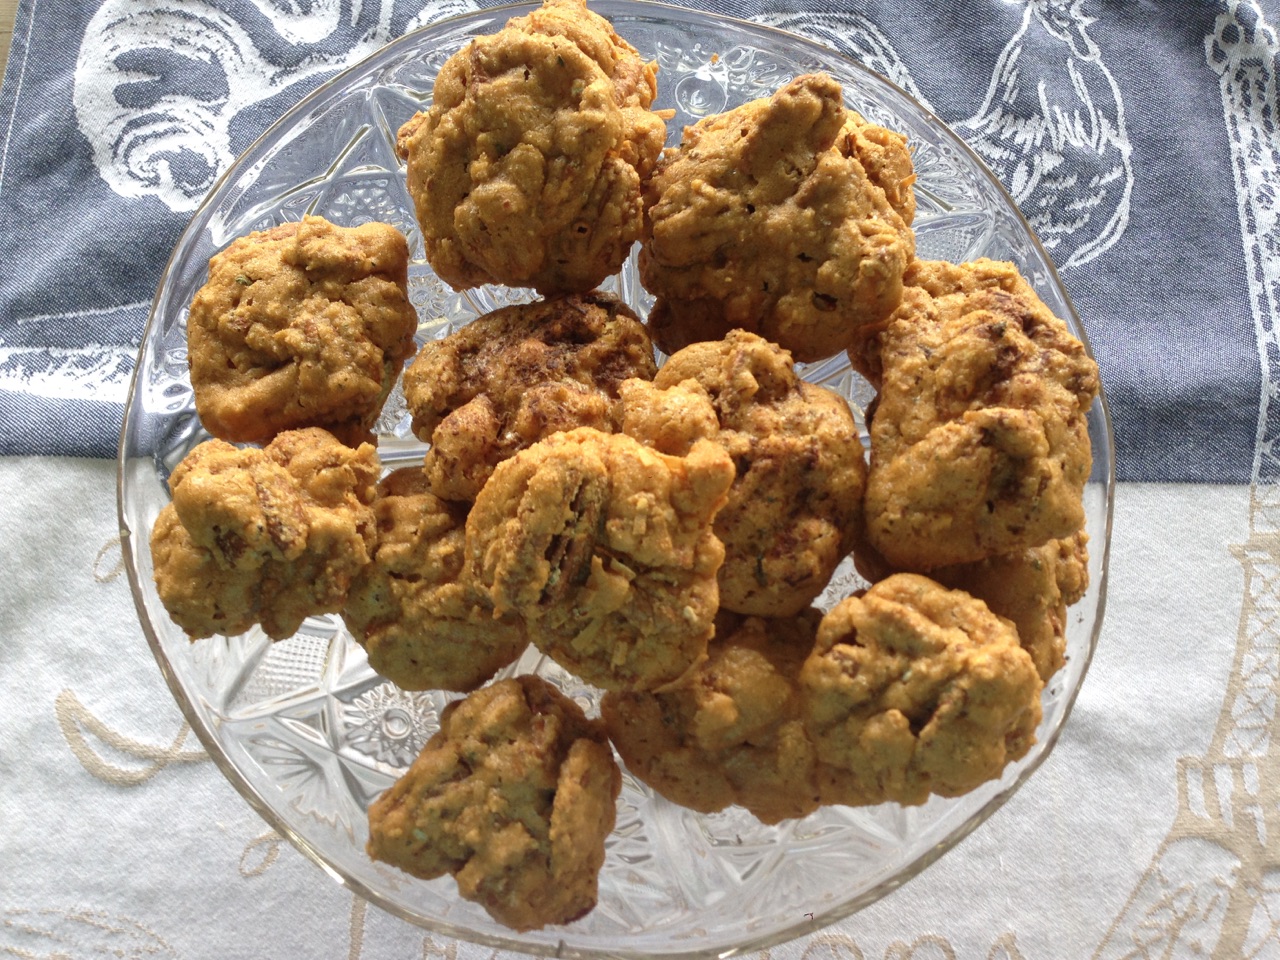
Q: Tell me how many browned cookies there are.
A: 13